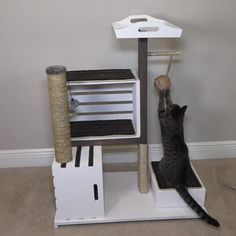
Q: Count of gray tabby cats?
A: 1